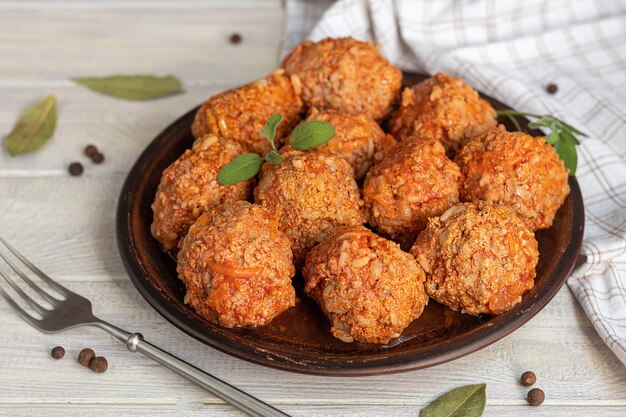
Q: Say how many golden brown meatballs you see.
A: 11